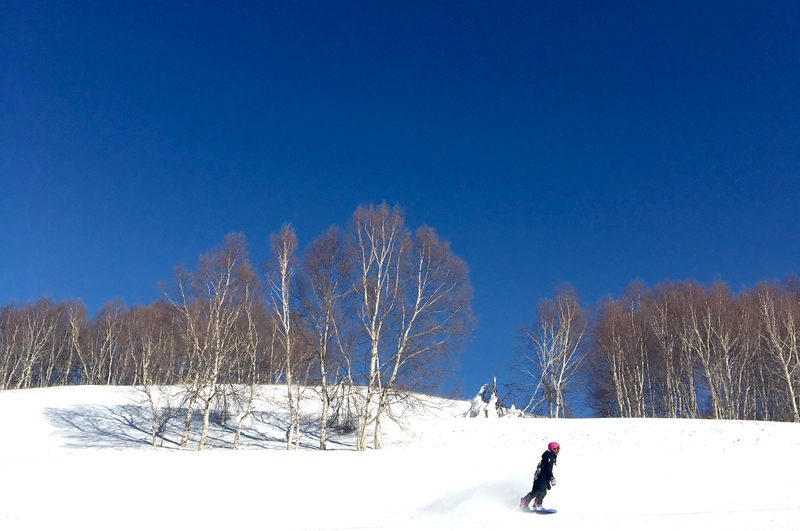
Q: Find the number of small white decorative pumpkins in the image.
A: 0